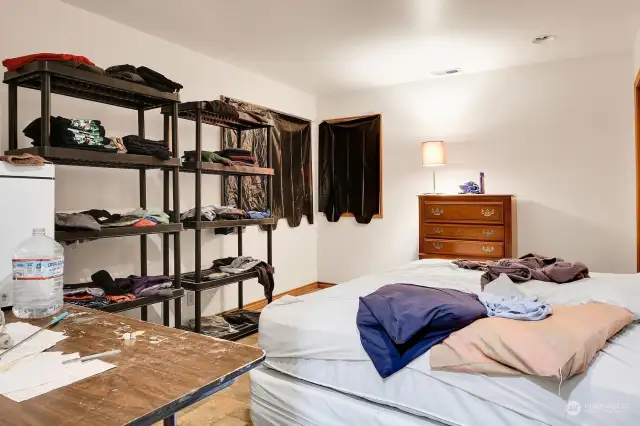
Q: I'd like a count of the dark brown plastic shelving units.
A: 2